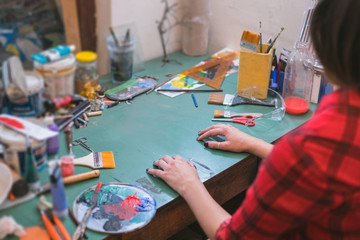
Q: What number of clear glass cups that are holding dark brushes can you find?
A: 1